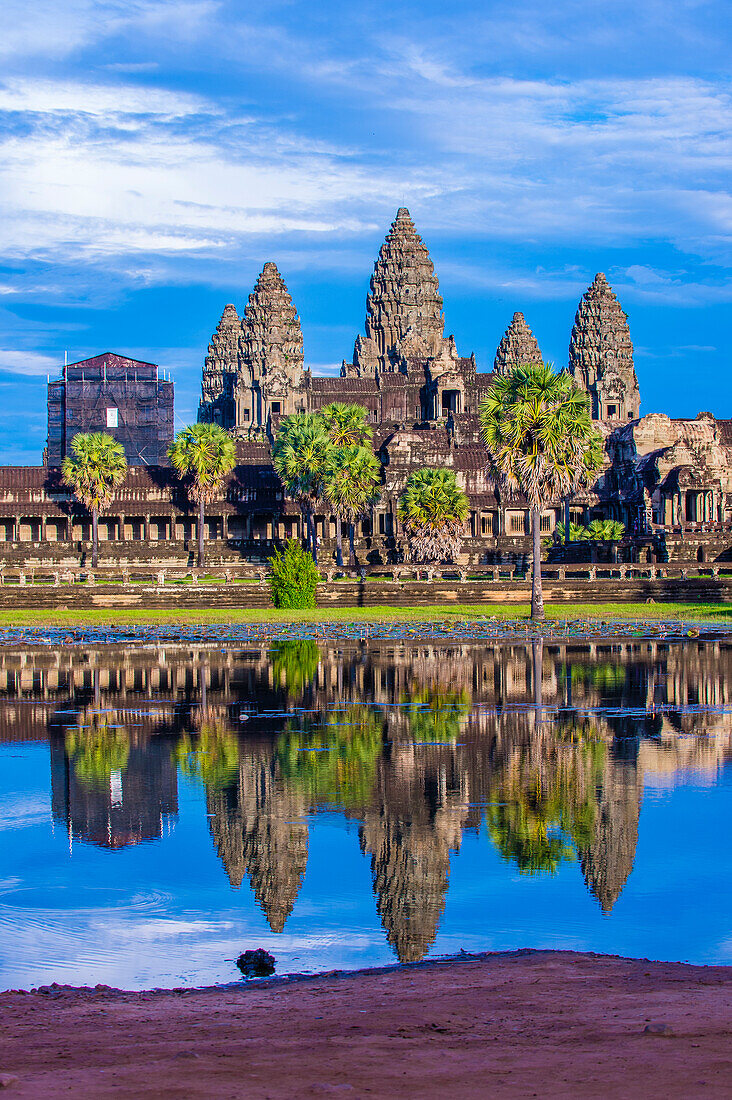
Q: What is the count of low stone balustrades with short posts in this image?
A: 1